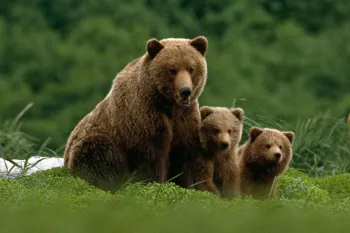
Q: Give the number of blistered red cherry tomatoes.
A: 0